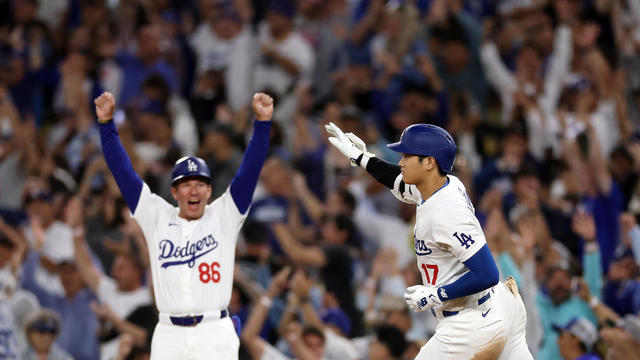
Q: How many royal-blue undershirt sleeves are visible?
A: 3